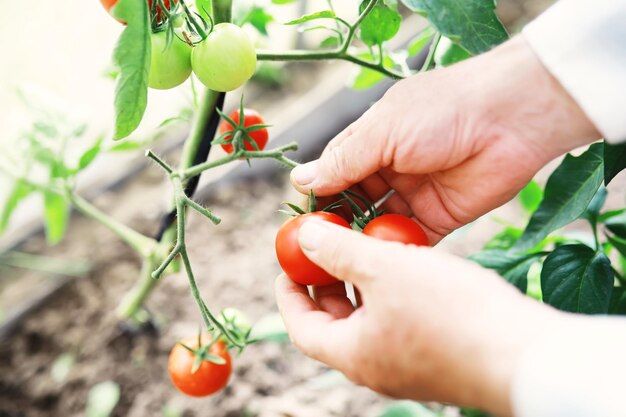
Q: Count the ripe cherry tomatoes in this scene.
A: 5